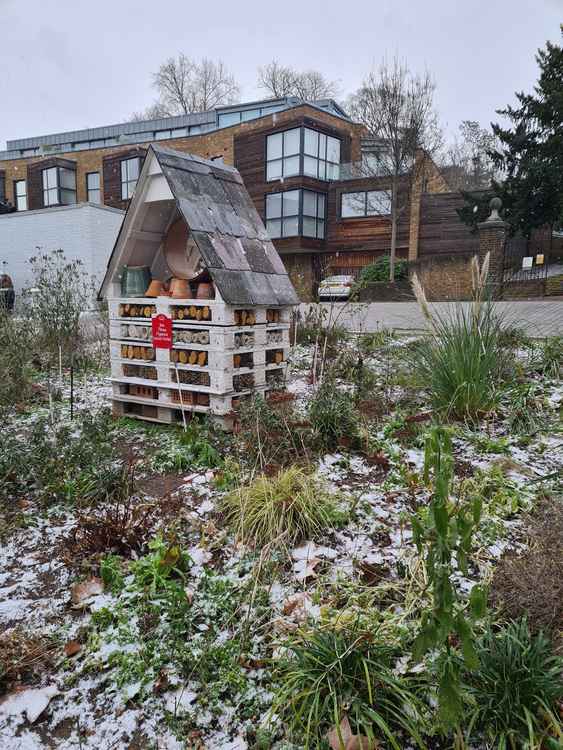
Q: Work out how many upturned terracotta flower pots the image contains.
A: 3